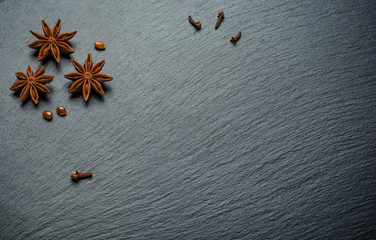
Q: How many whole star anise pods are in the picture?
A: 3